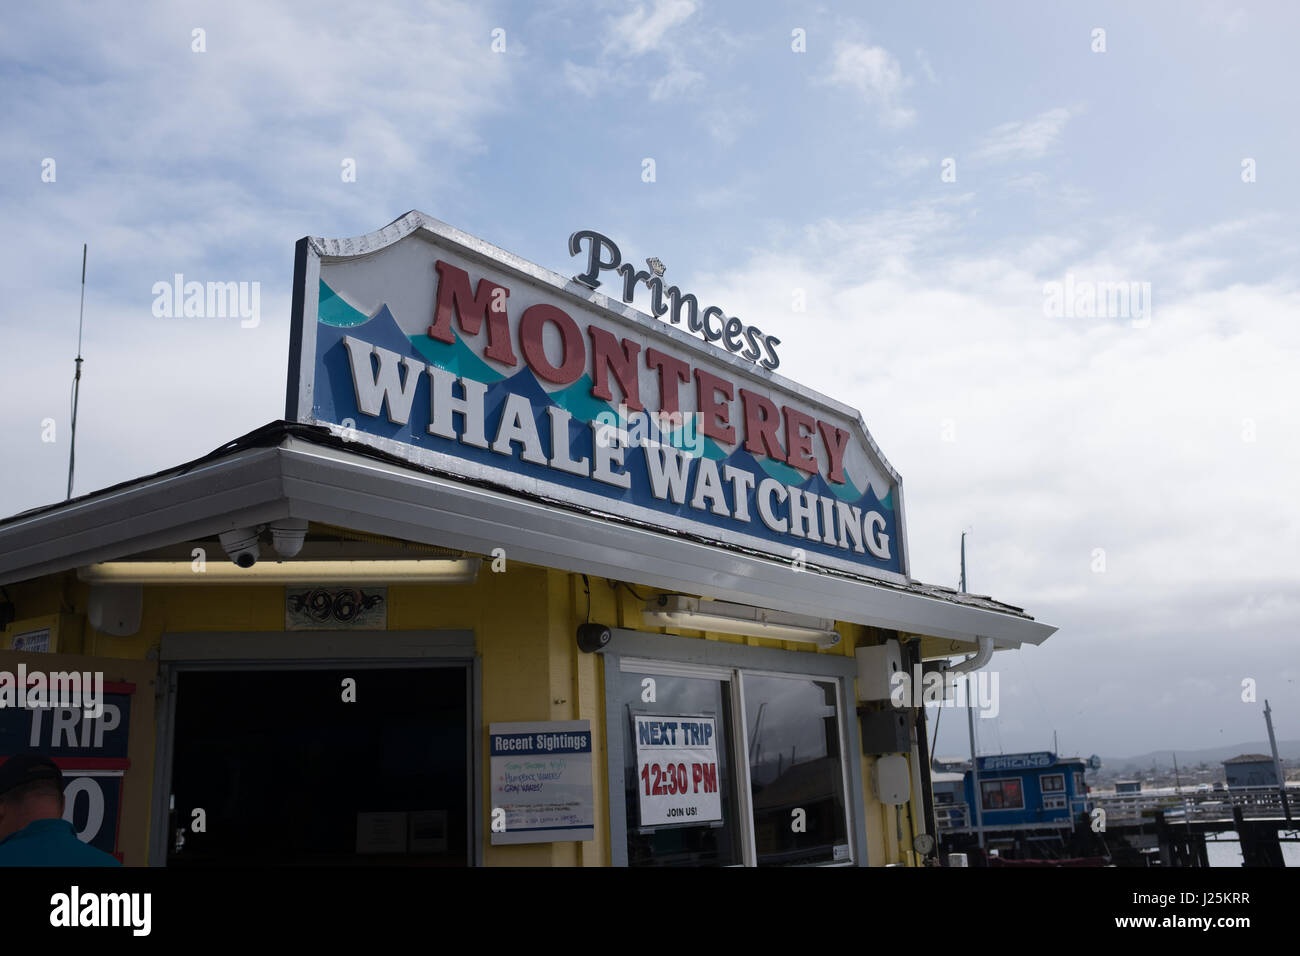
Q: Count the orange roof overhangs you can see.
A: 0